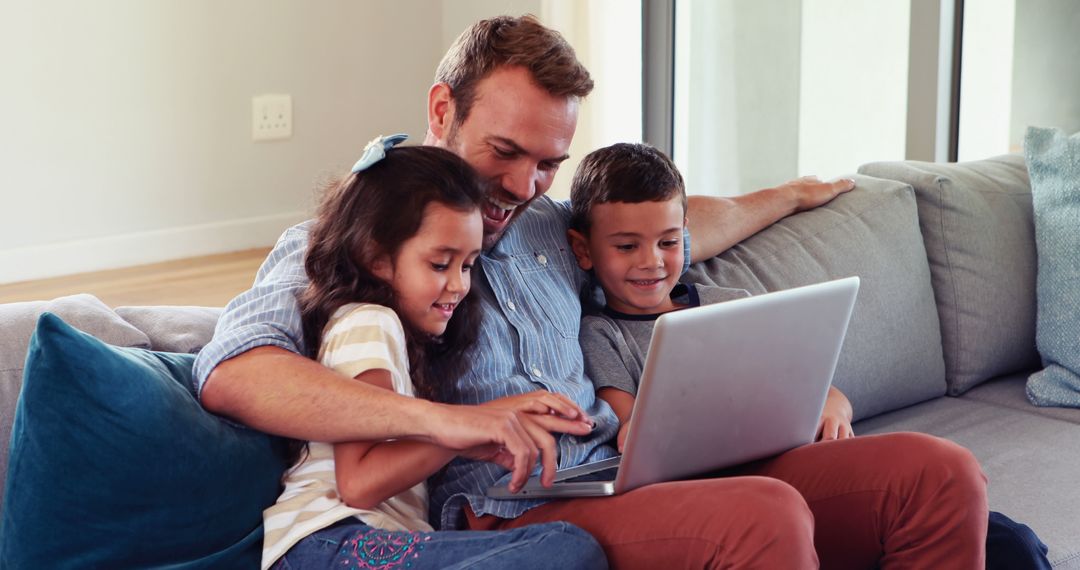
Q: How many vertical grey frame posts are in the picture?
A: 2